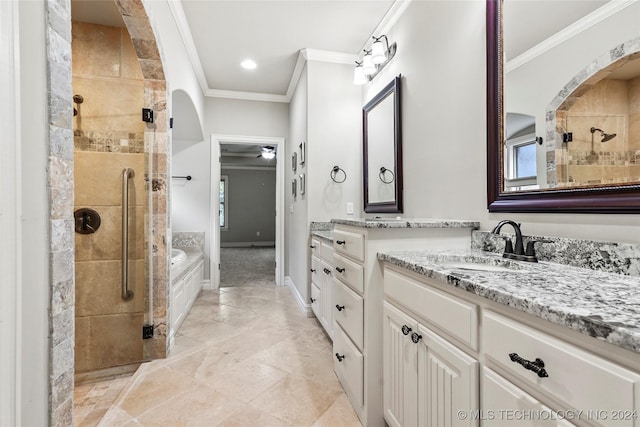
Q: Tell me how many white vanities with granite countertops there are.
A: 2